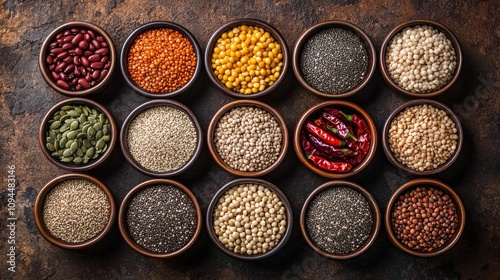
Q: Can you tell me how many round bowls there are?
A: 15